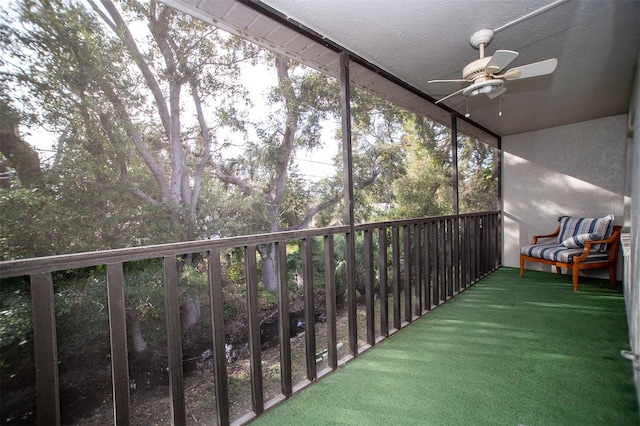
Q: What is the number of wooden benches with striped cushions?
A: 1